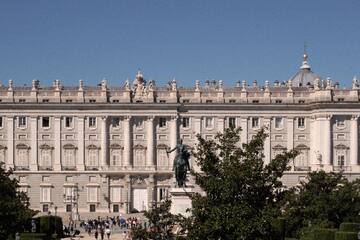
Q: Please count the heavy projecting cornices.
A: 1